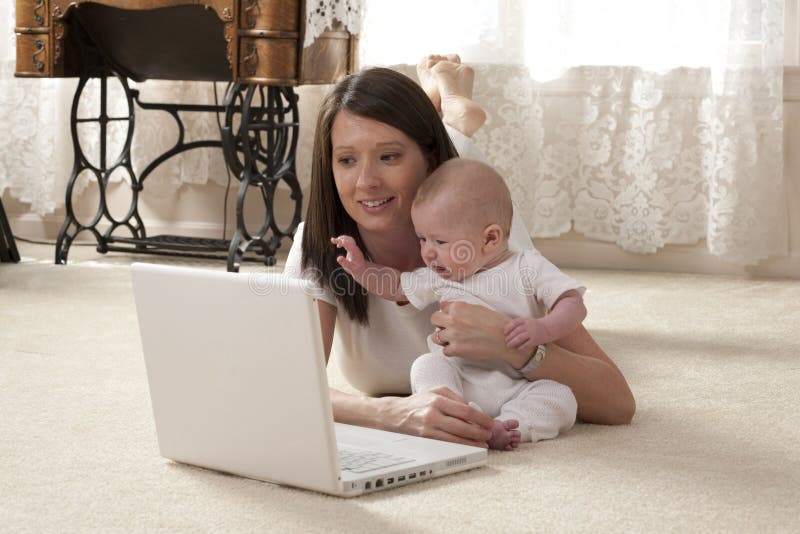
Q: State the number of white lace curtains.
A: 2